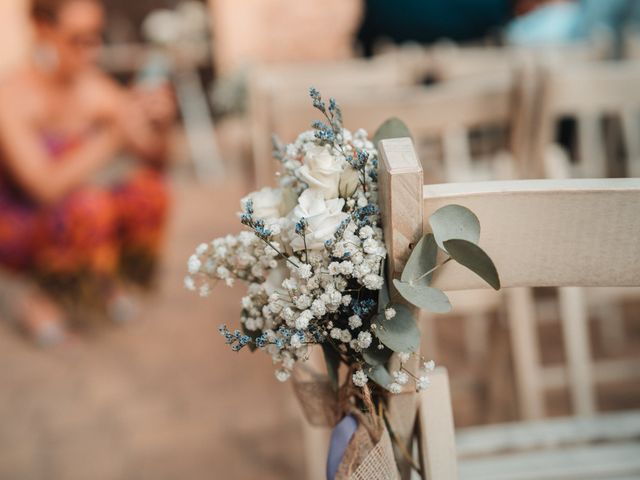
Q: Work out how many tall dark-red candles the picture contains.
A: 0